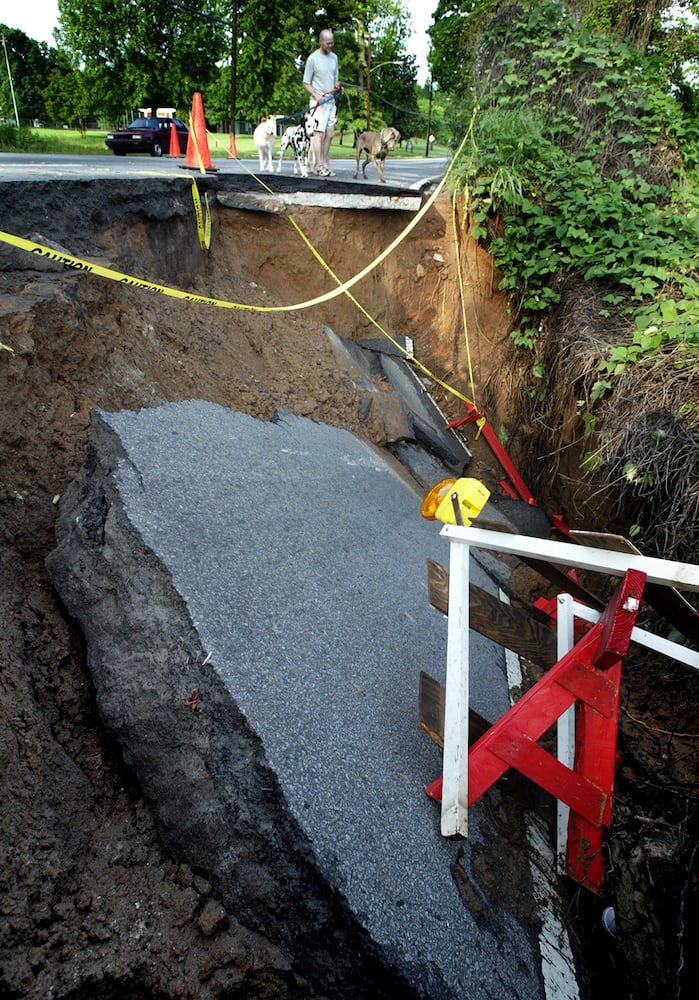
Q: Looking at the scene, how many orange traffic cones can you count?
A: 3